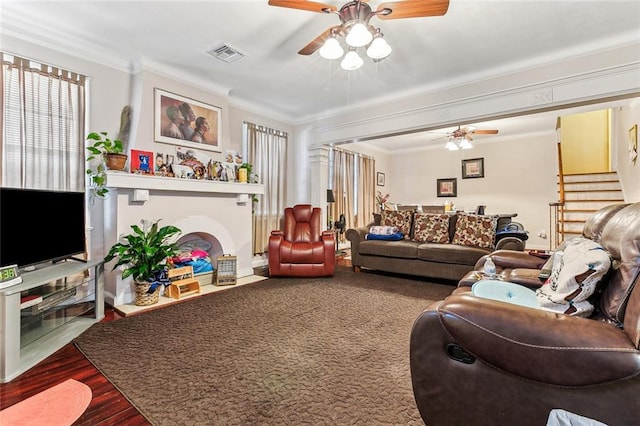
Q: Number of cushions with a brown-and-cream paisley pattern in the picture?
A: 3